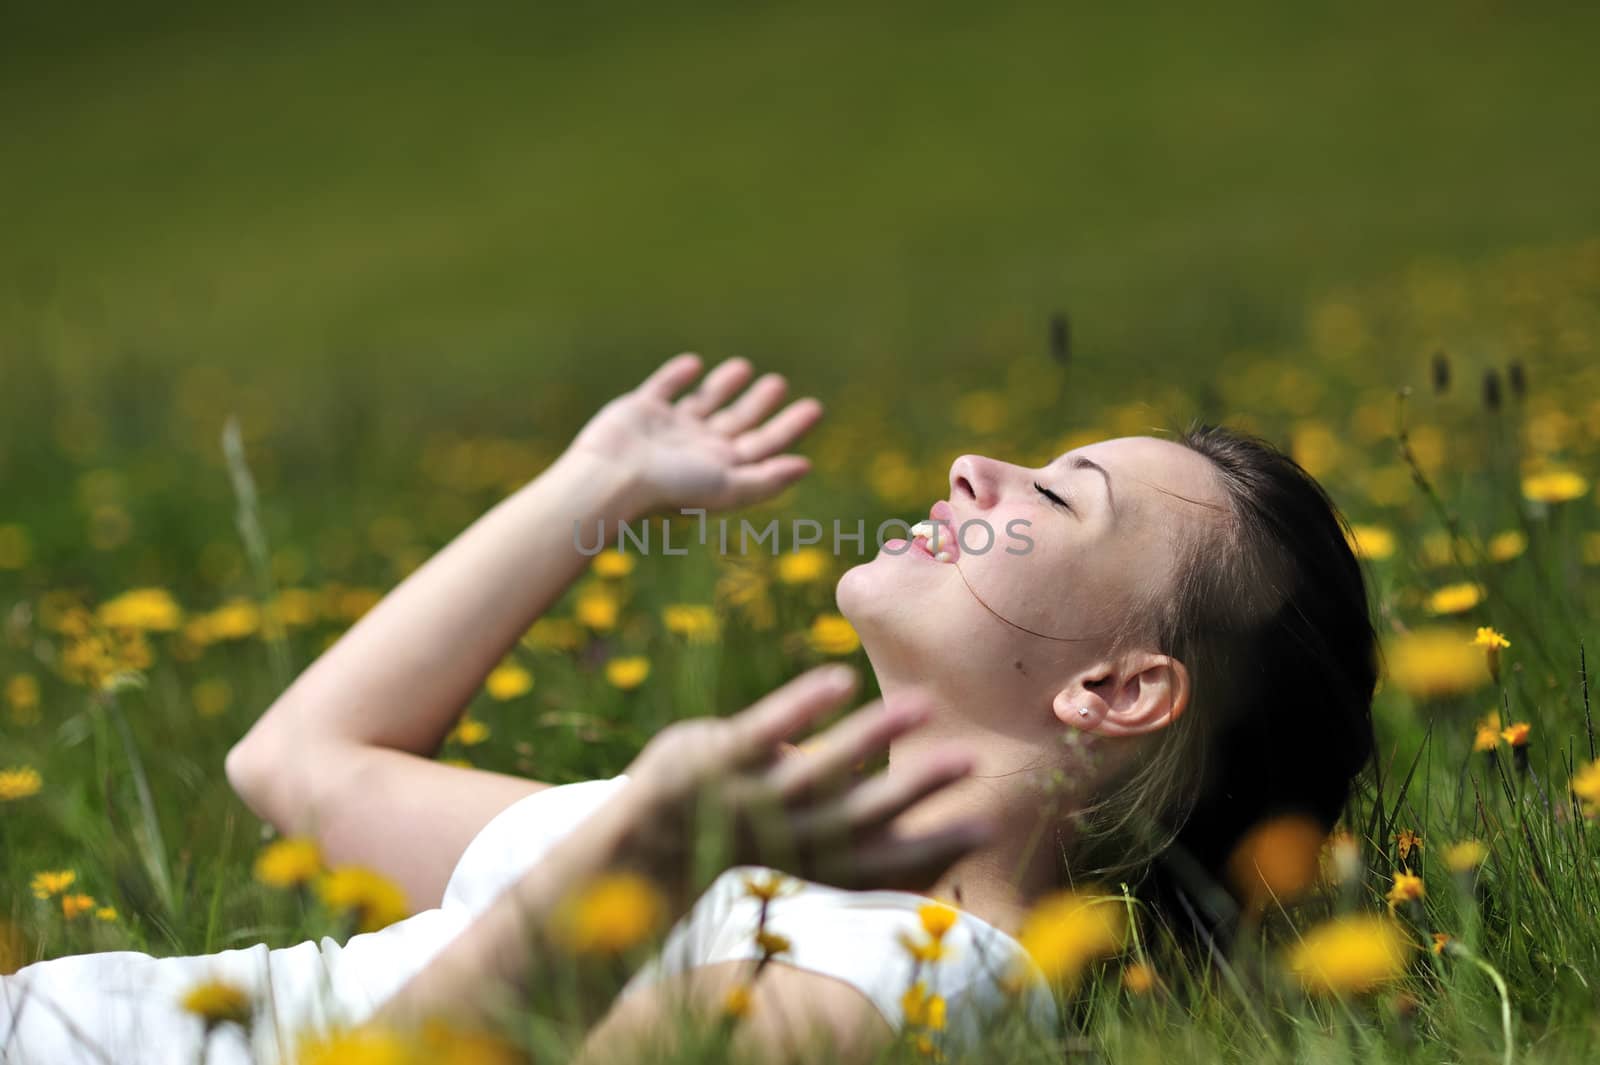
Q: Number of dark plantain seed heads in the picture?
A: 4